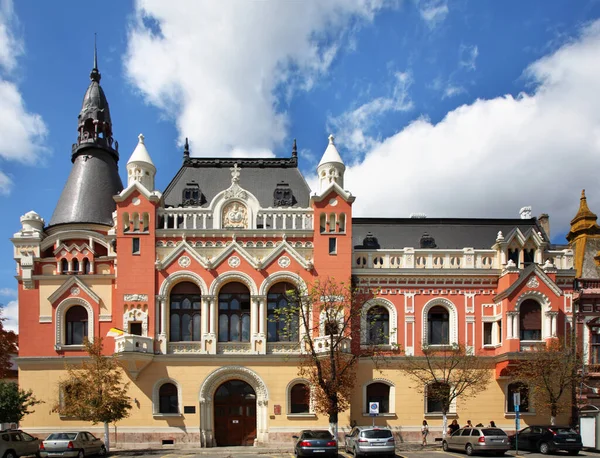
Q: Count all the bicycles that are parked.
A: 0